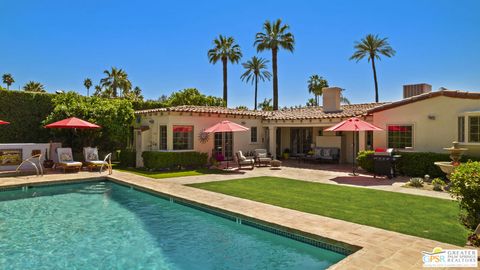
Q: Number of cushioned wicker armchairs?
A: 2